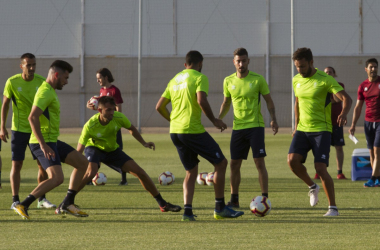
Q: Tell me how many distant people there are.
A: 3